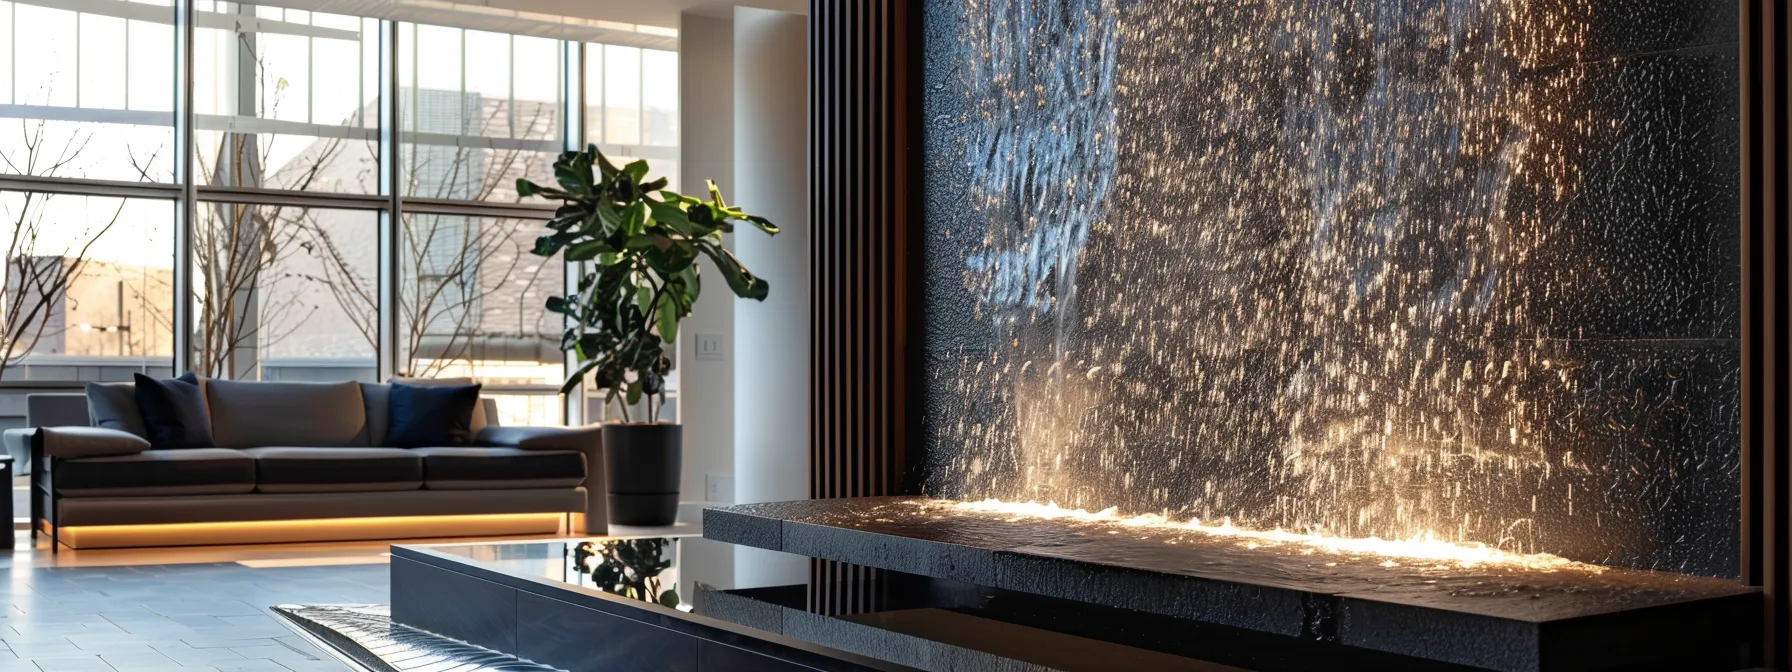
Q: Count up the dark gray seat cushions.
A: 3